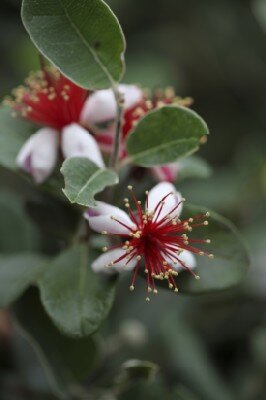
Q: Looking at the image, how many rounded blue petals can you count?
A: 0